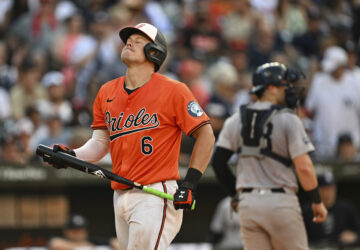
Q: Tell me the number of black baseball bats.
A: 1